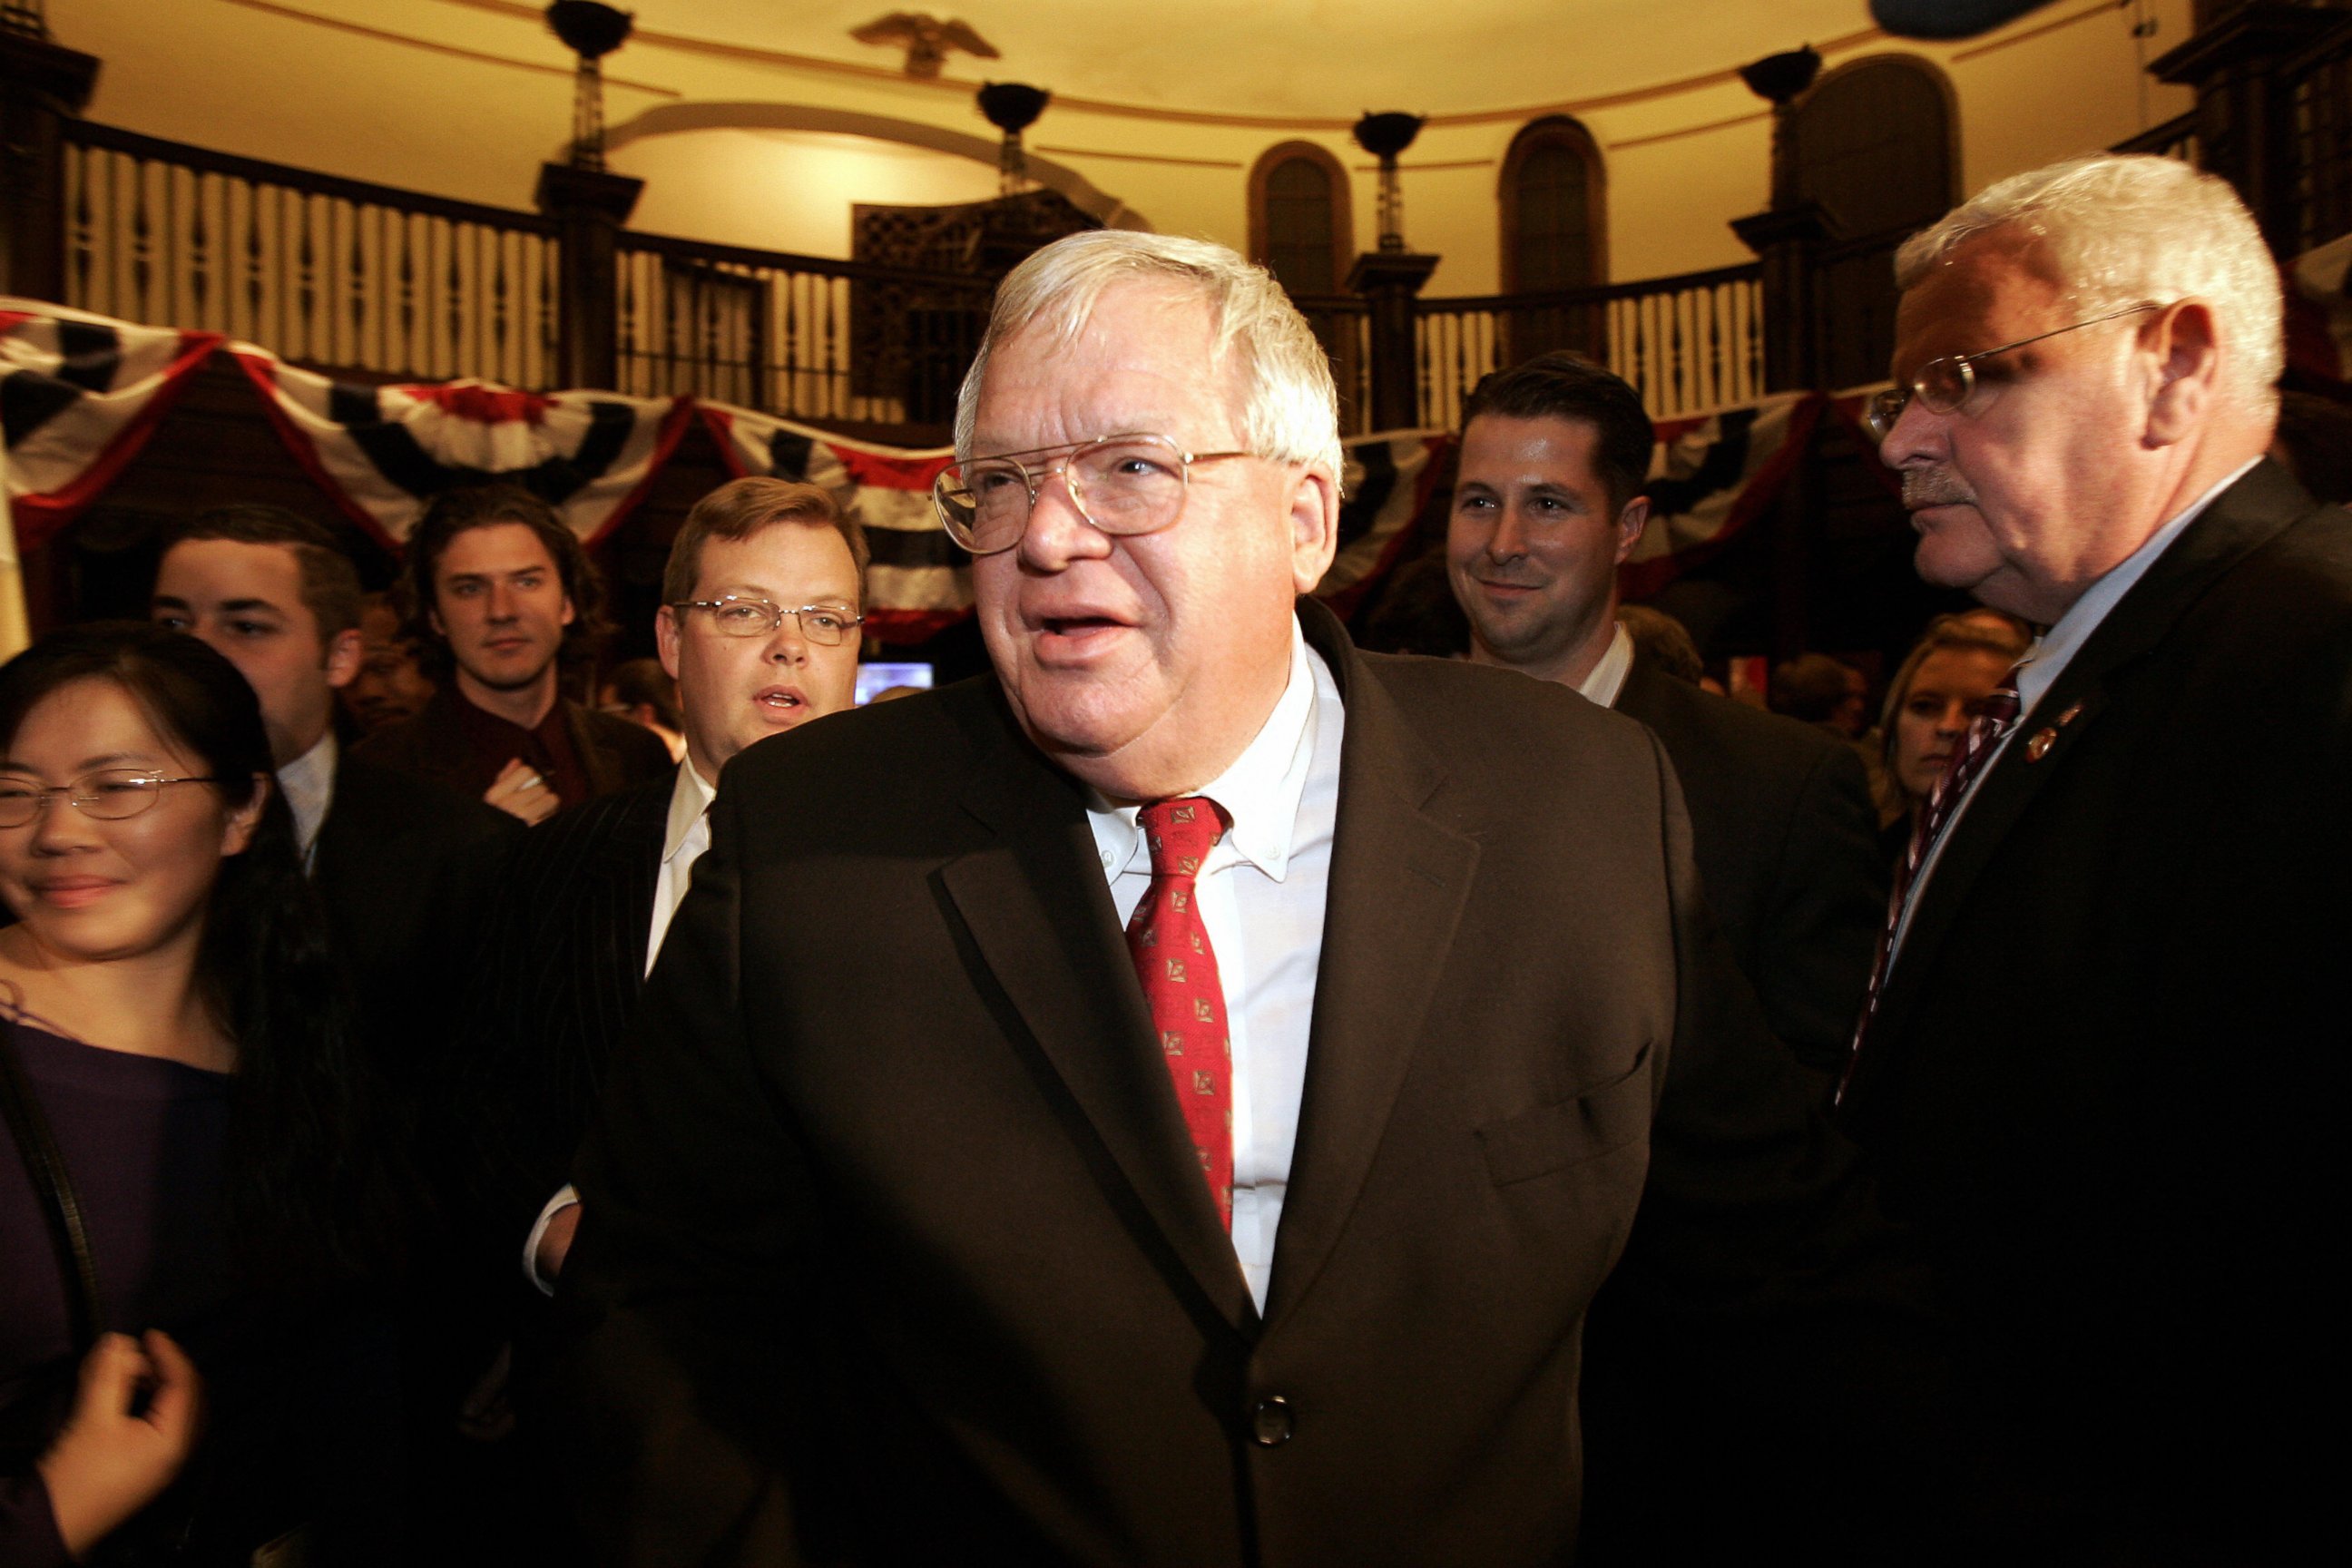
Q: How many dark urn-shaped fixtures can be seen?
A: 4